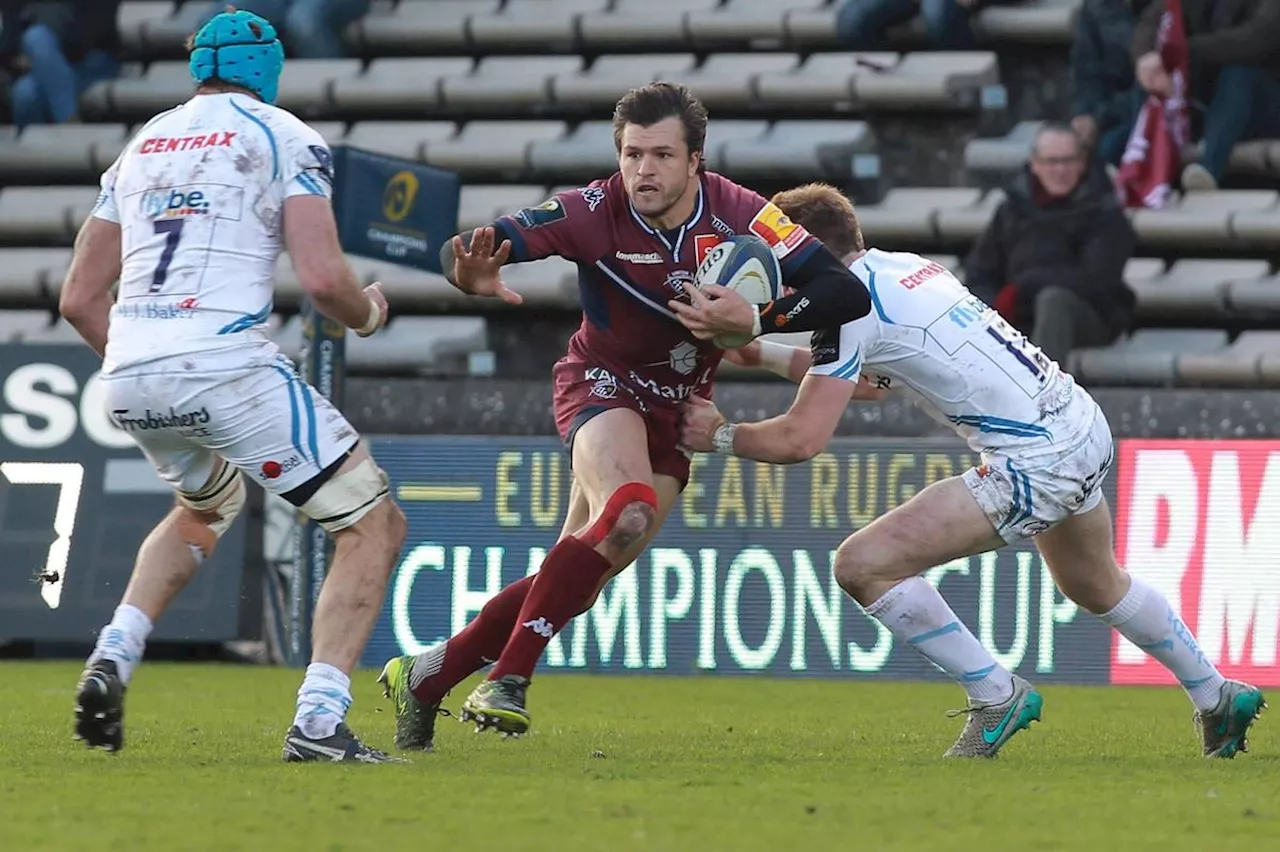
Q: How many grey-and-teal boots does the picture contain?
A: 2